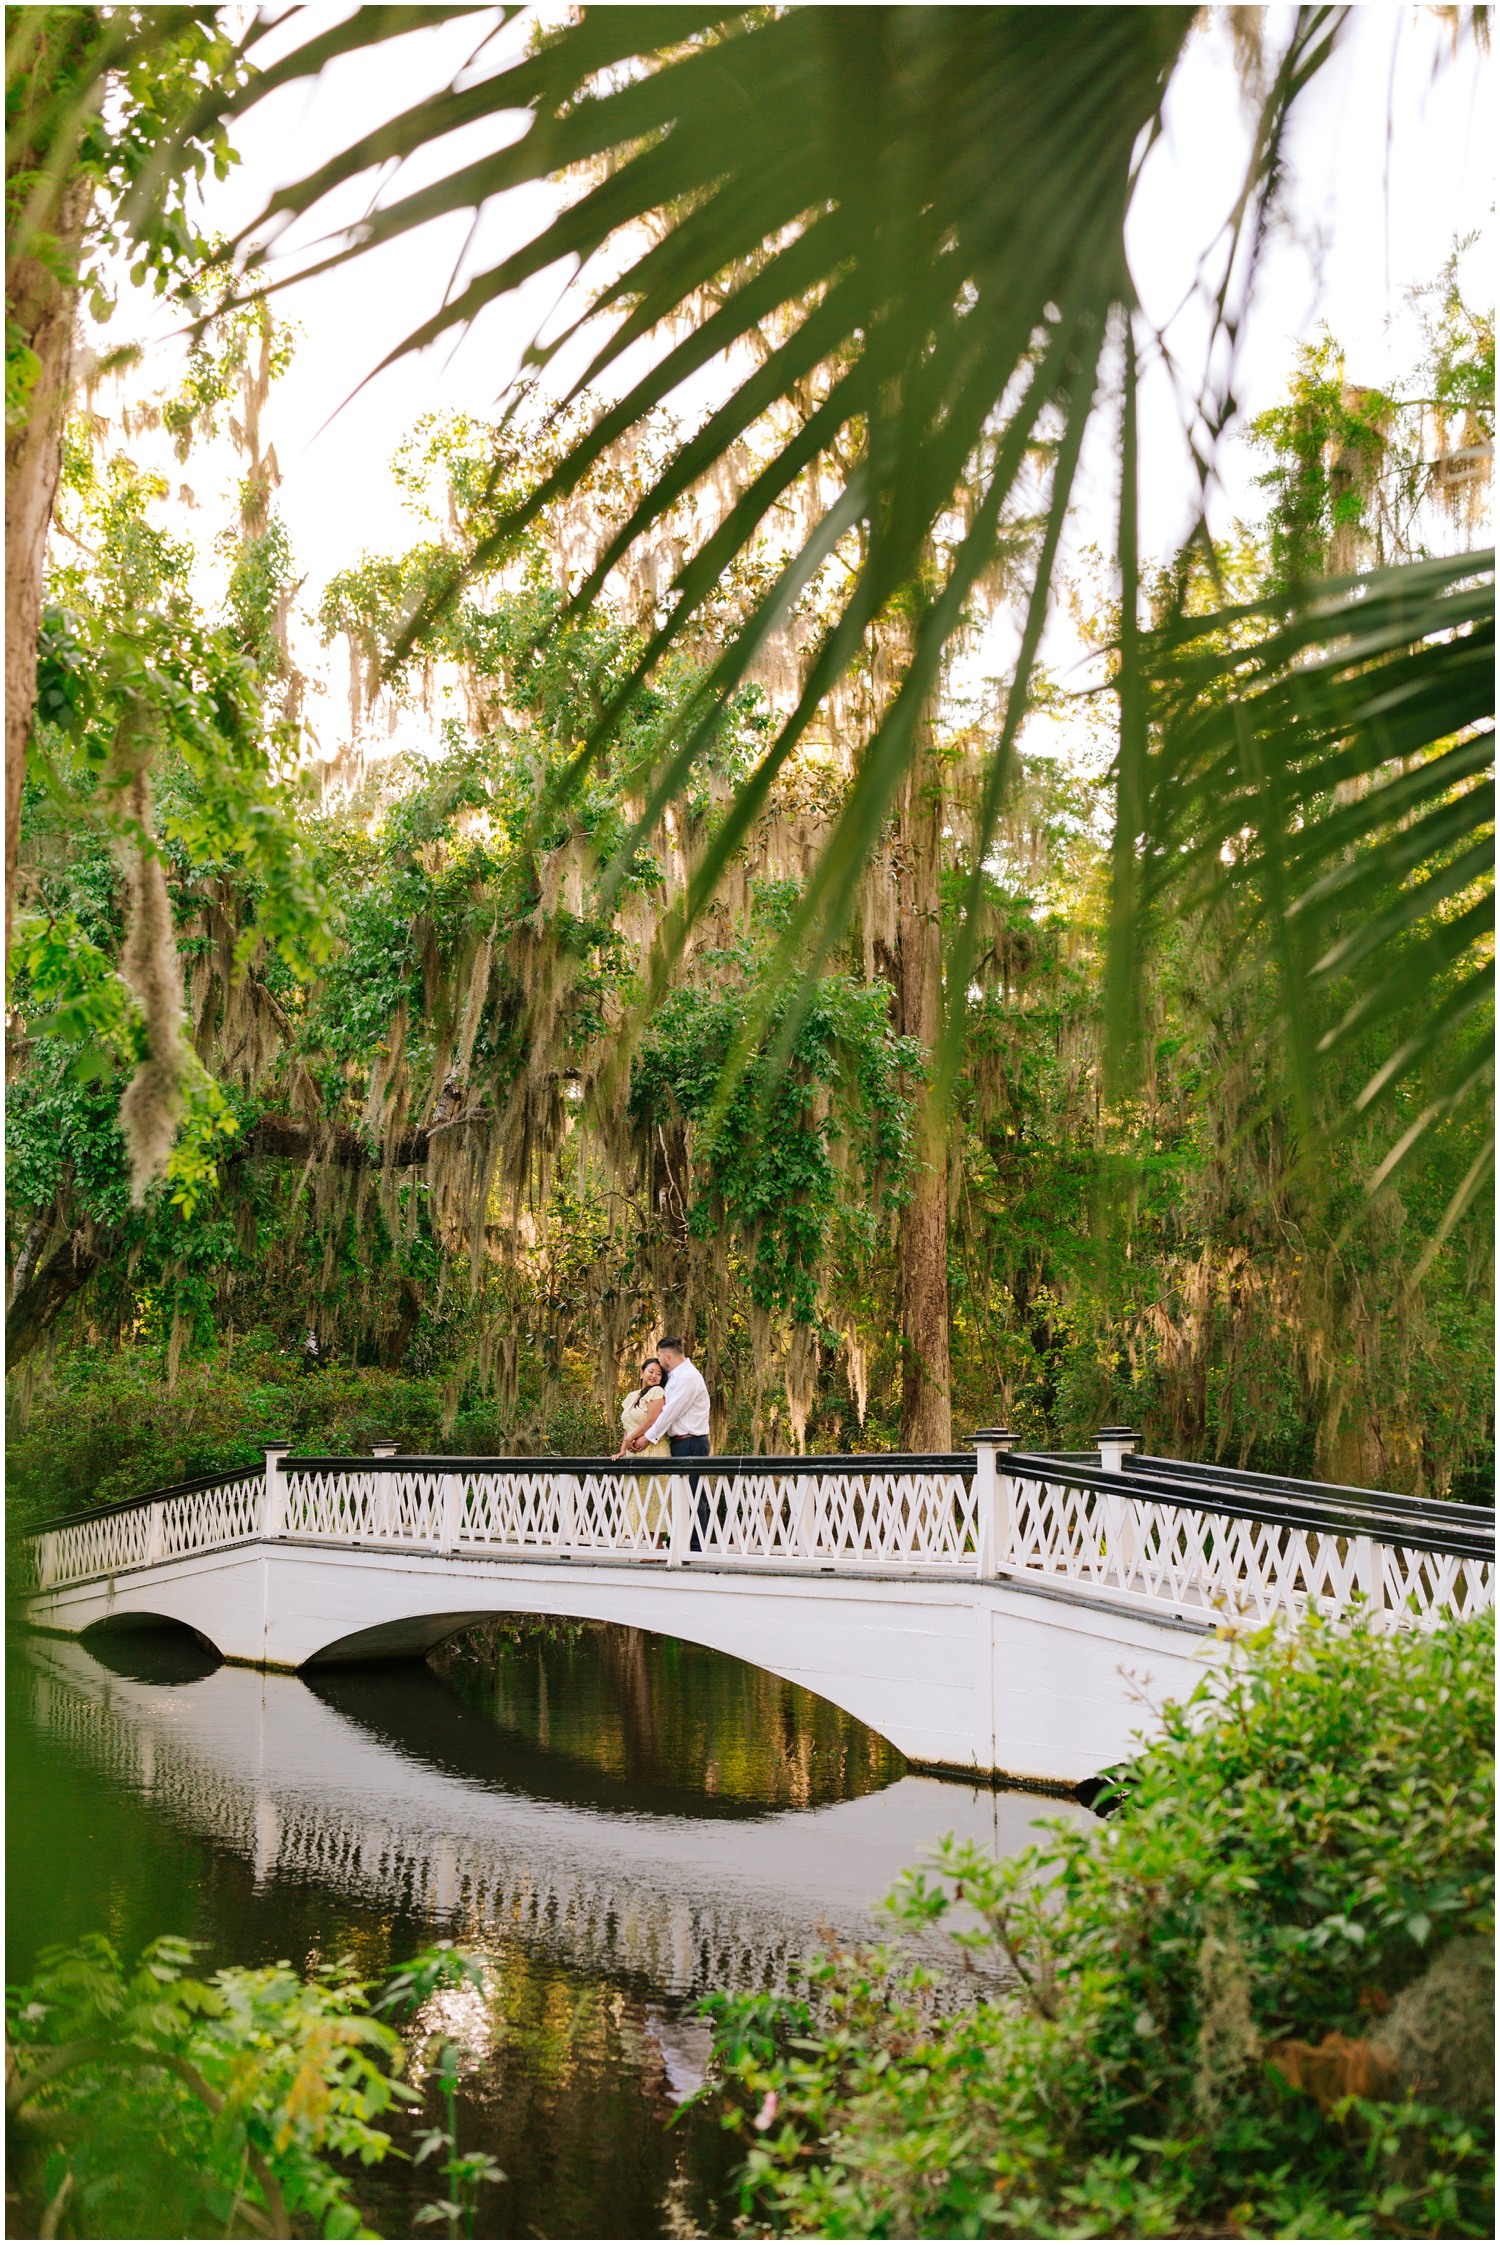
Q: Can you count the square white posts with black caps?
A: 4